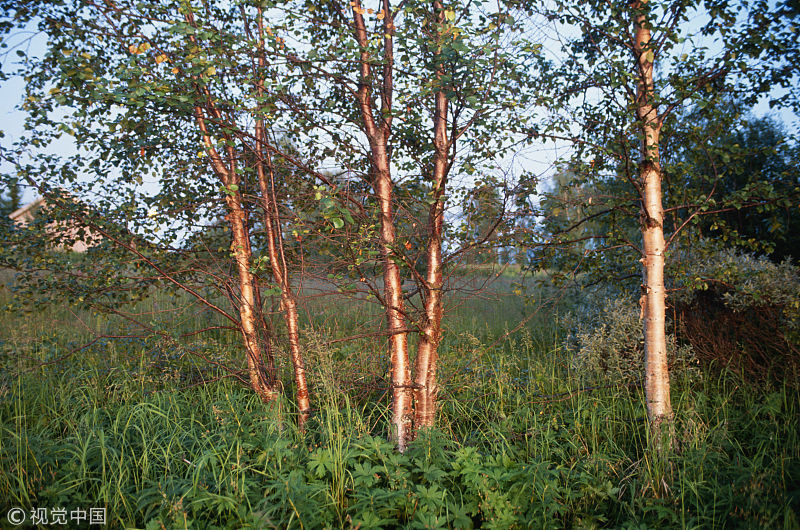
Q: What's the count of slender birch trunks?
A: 5